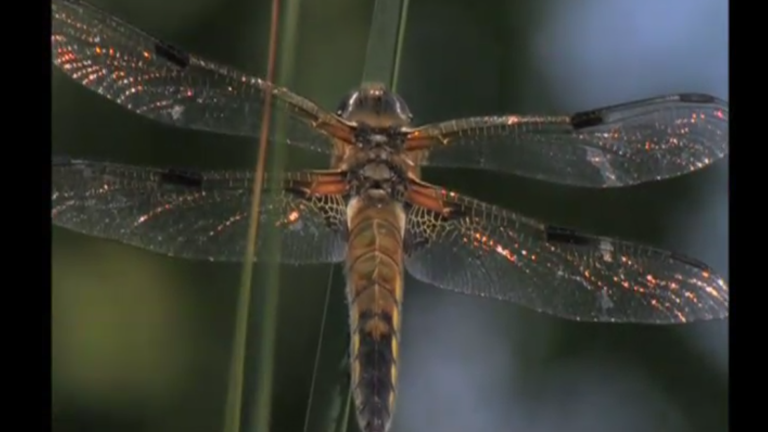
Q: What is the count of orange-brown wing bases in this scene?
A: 4